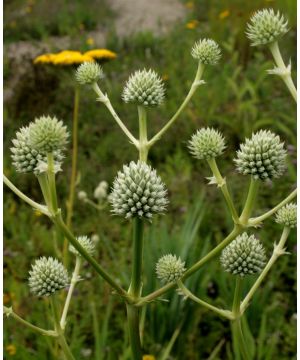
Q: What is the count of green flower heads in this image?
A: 14